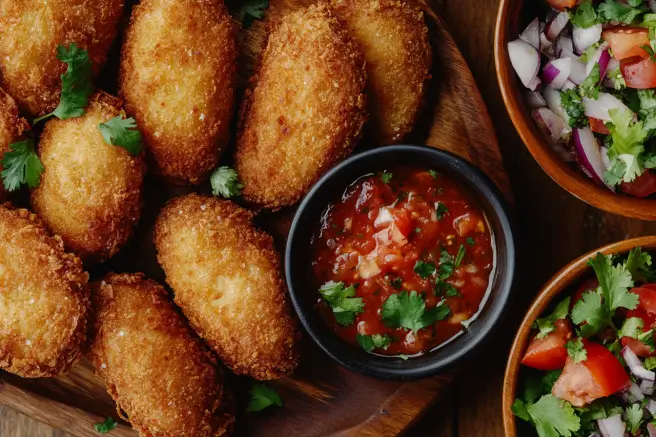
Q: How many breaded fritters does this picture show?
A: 9